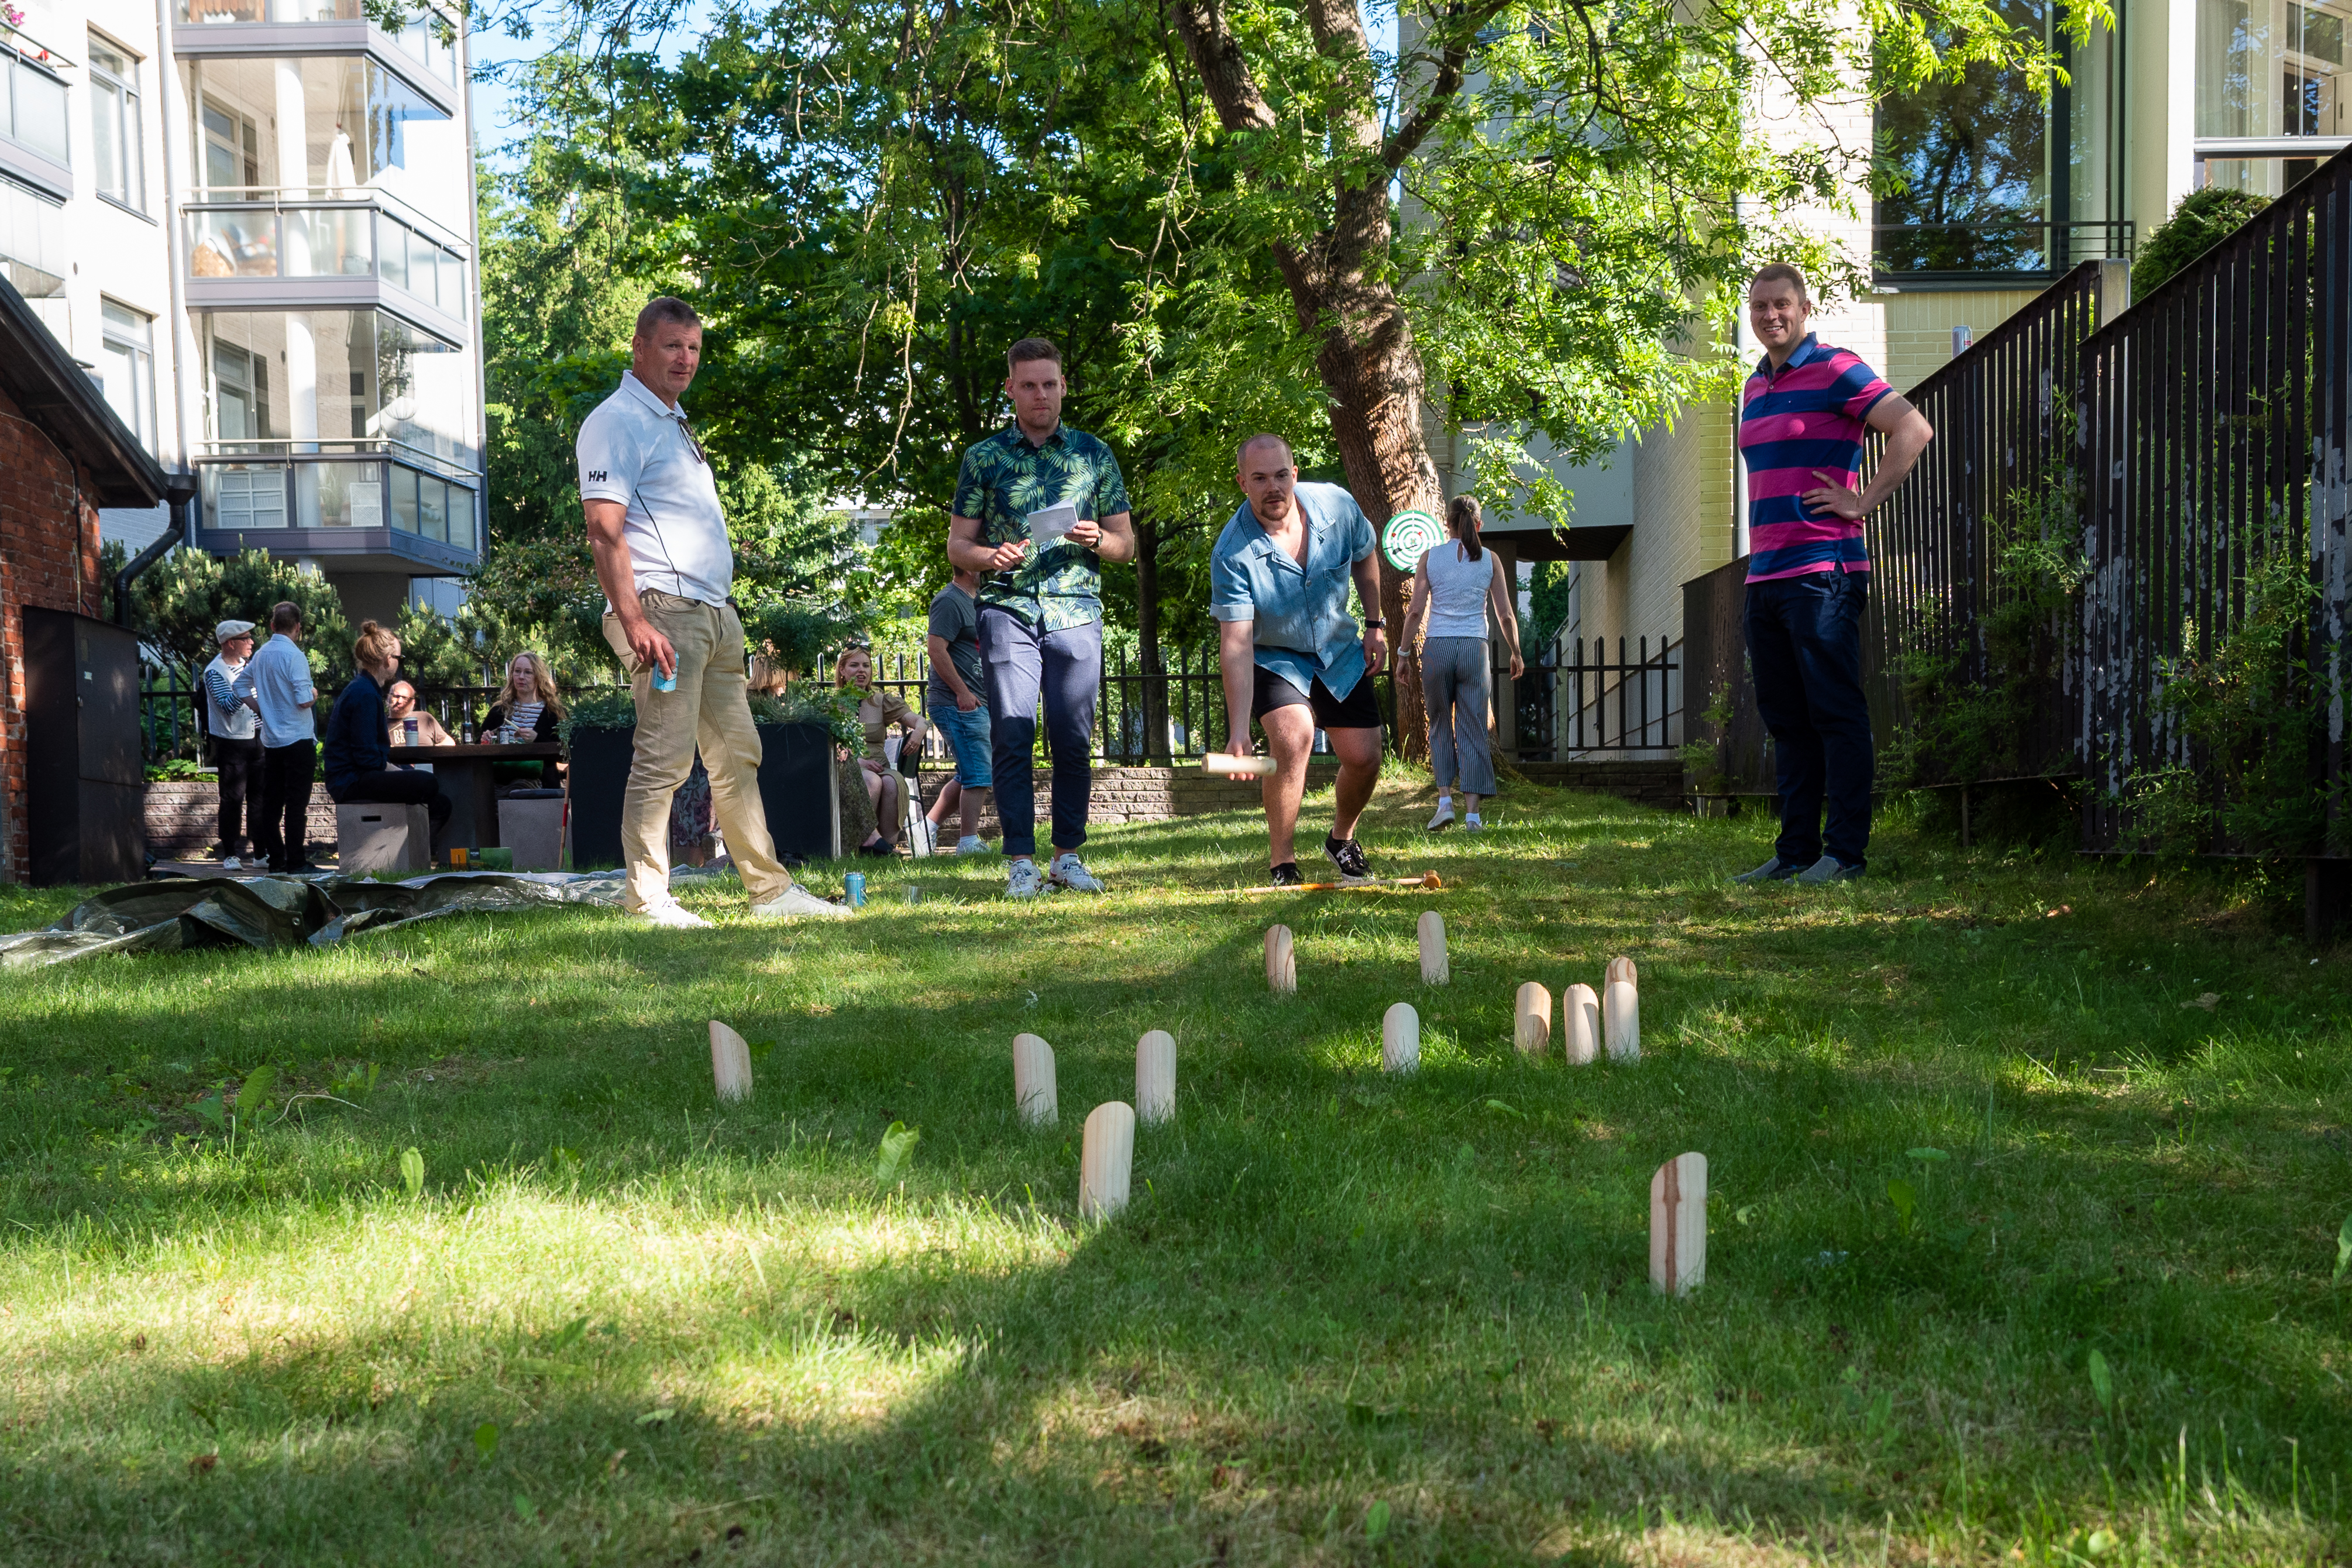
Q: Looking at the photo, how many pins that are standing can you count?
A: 12